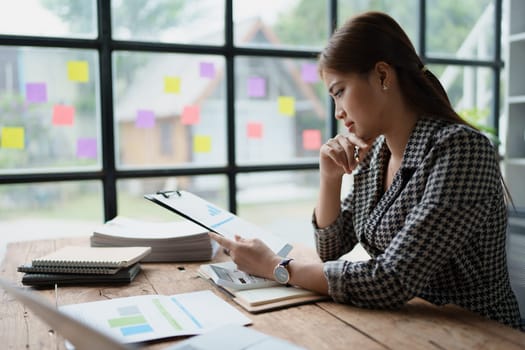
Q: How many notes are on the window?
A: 15